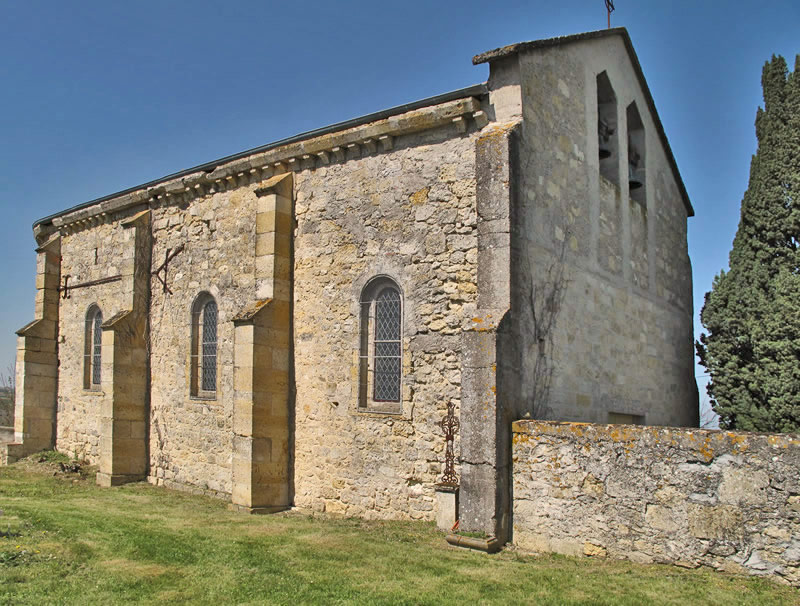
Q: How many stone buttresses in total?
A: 4